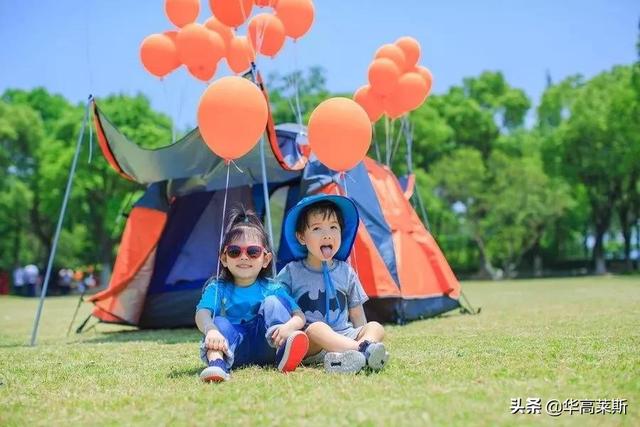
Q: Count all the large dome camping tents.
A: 1